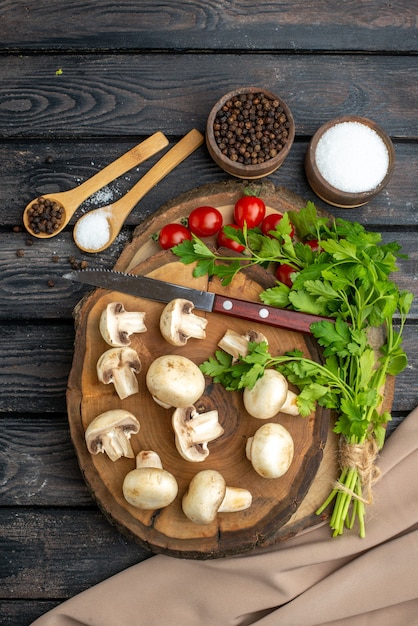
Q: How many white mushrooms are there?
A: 11